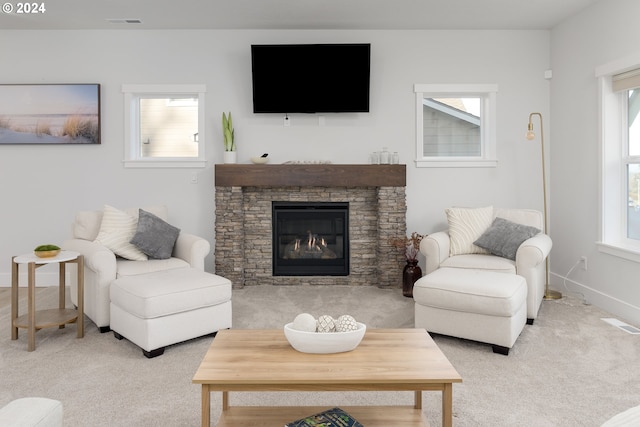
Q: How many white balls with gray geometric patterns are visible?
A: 2